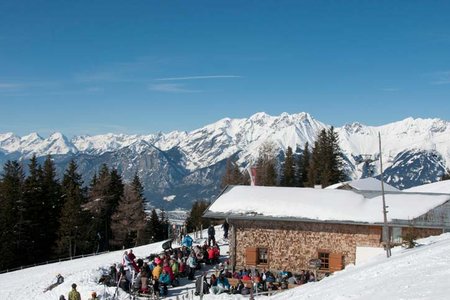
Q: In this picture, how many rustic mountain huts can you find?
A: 1